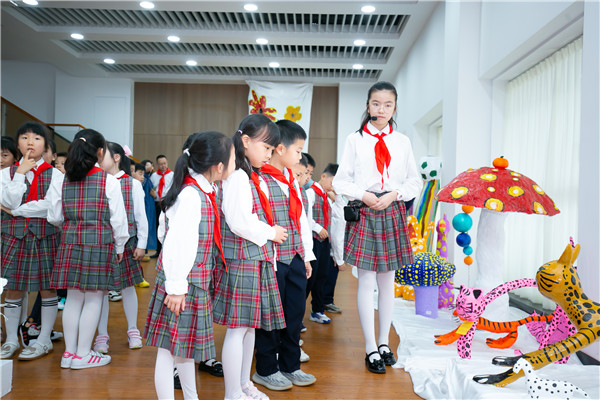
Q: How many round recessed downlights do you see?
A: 12